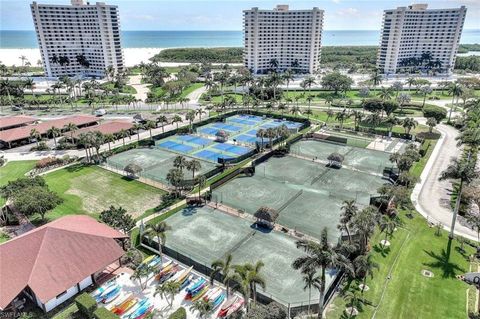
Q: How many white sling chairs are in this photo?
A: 0